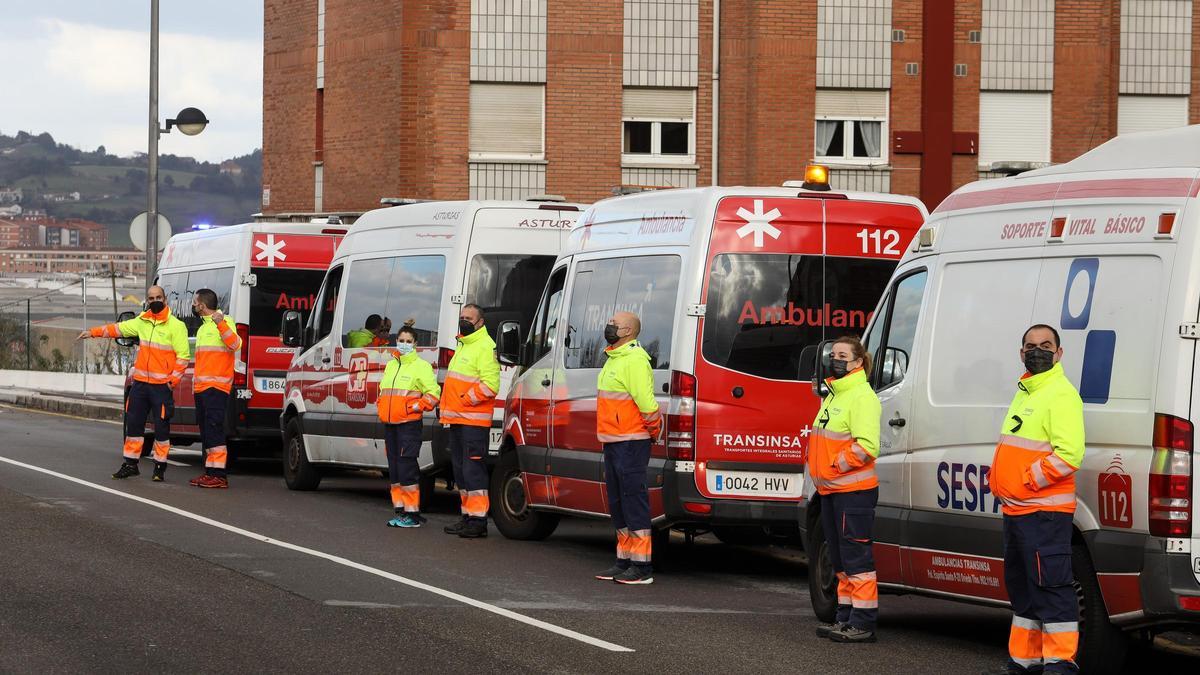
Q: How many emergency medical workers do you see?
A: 7